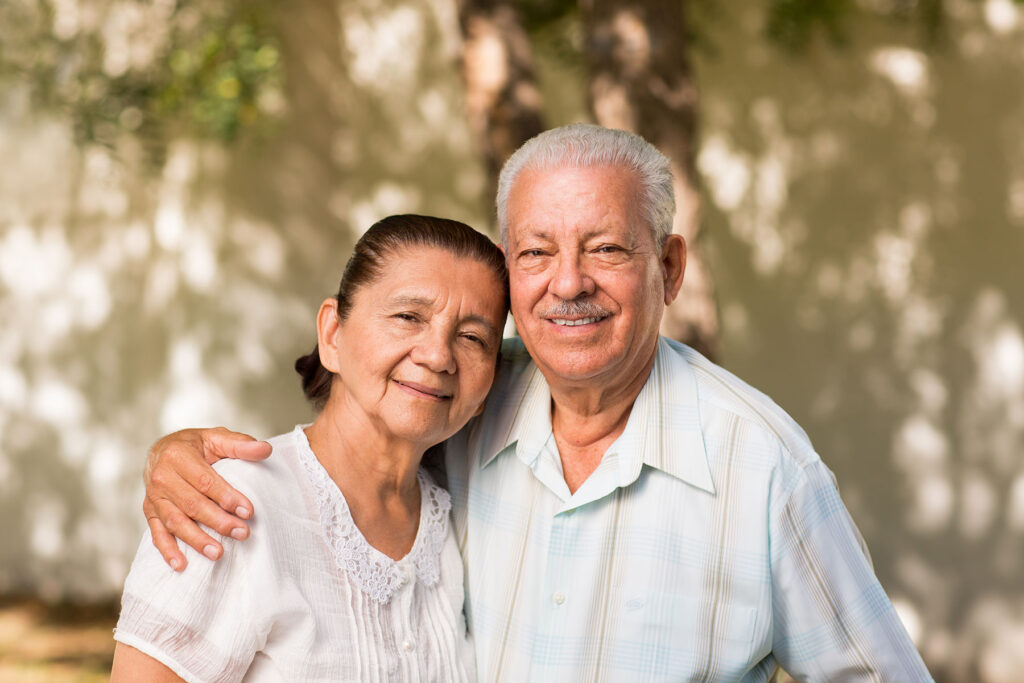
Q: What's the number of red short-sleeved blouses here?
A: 0